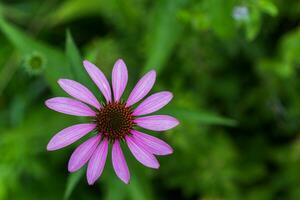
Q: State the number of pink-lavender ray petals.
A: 13